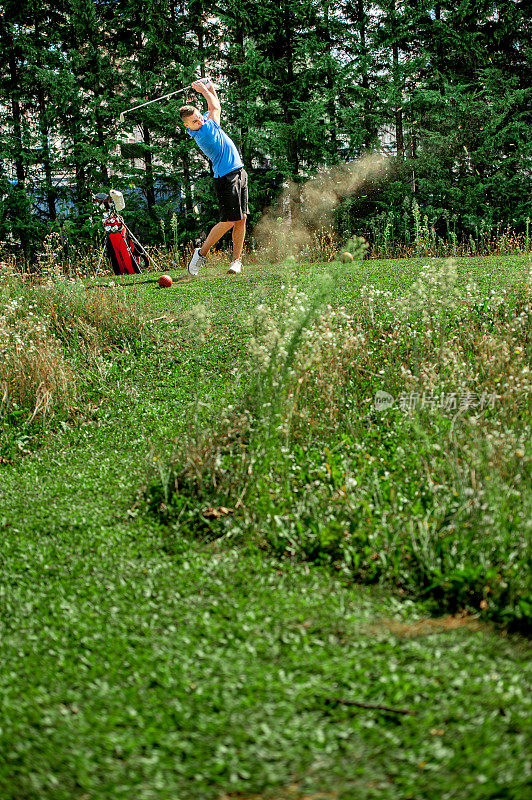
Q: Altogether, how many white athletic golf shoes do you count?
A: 2